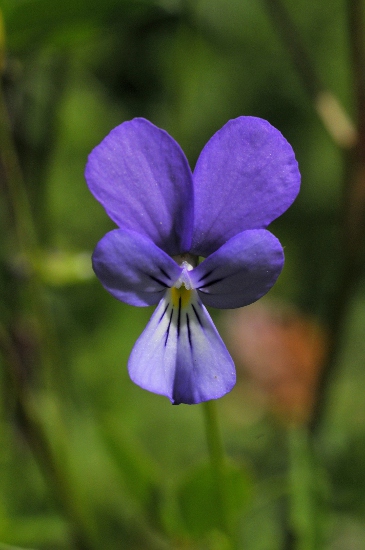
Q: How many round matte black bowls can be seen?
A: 0